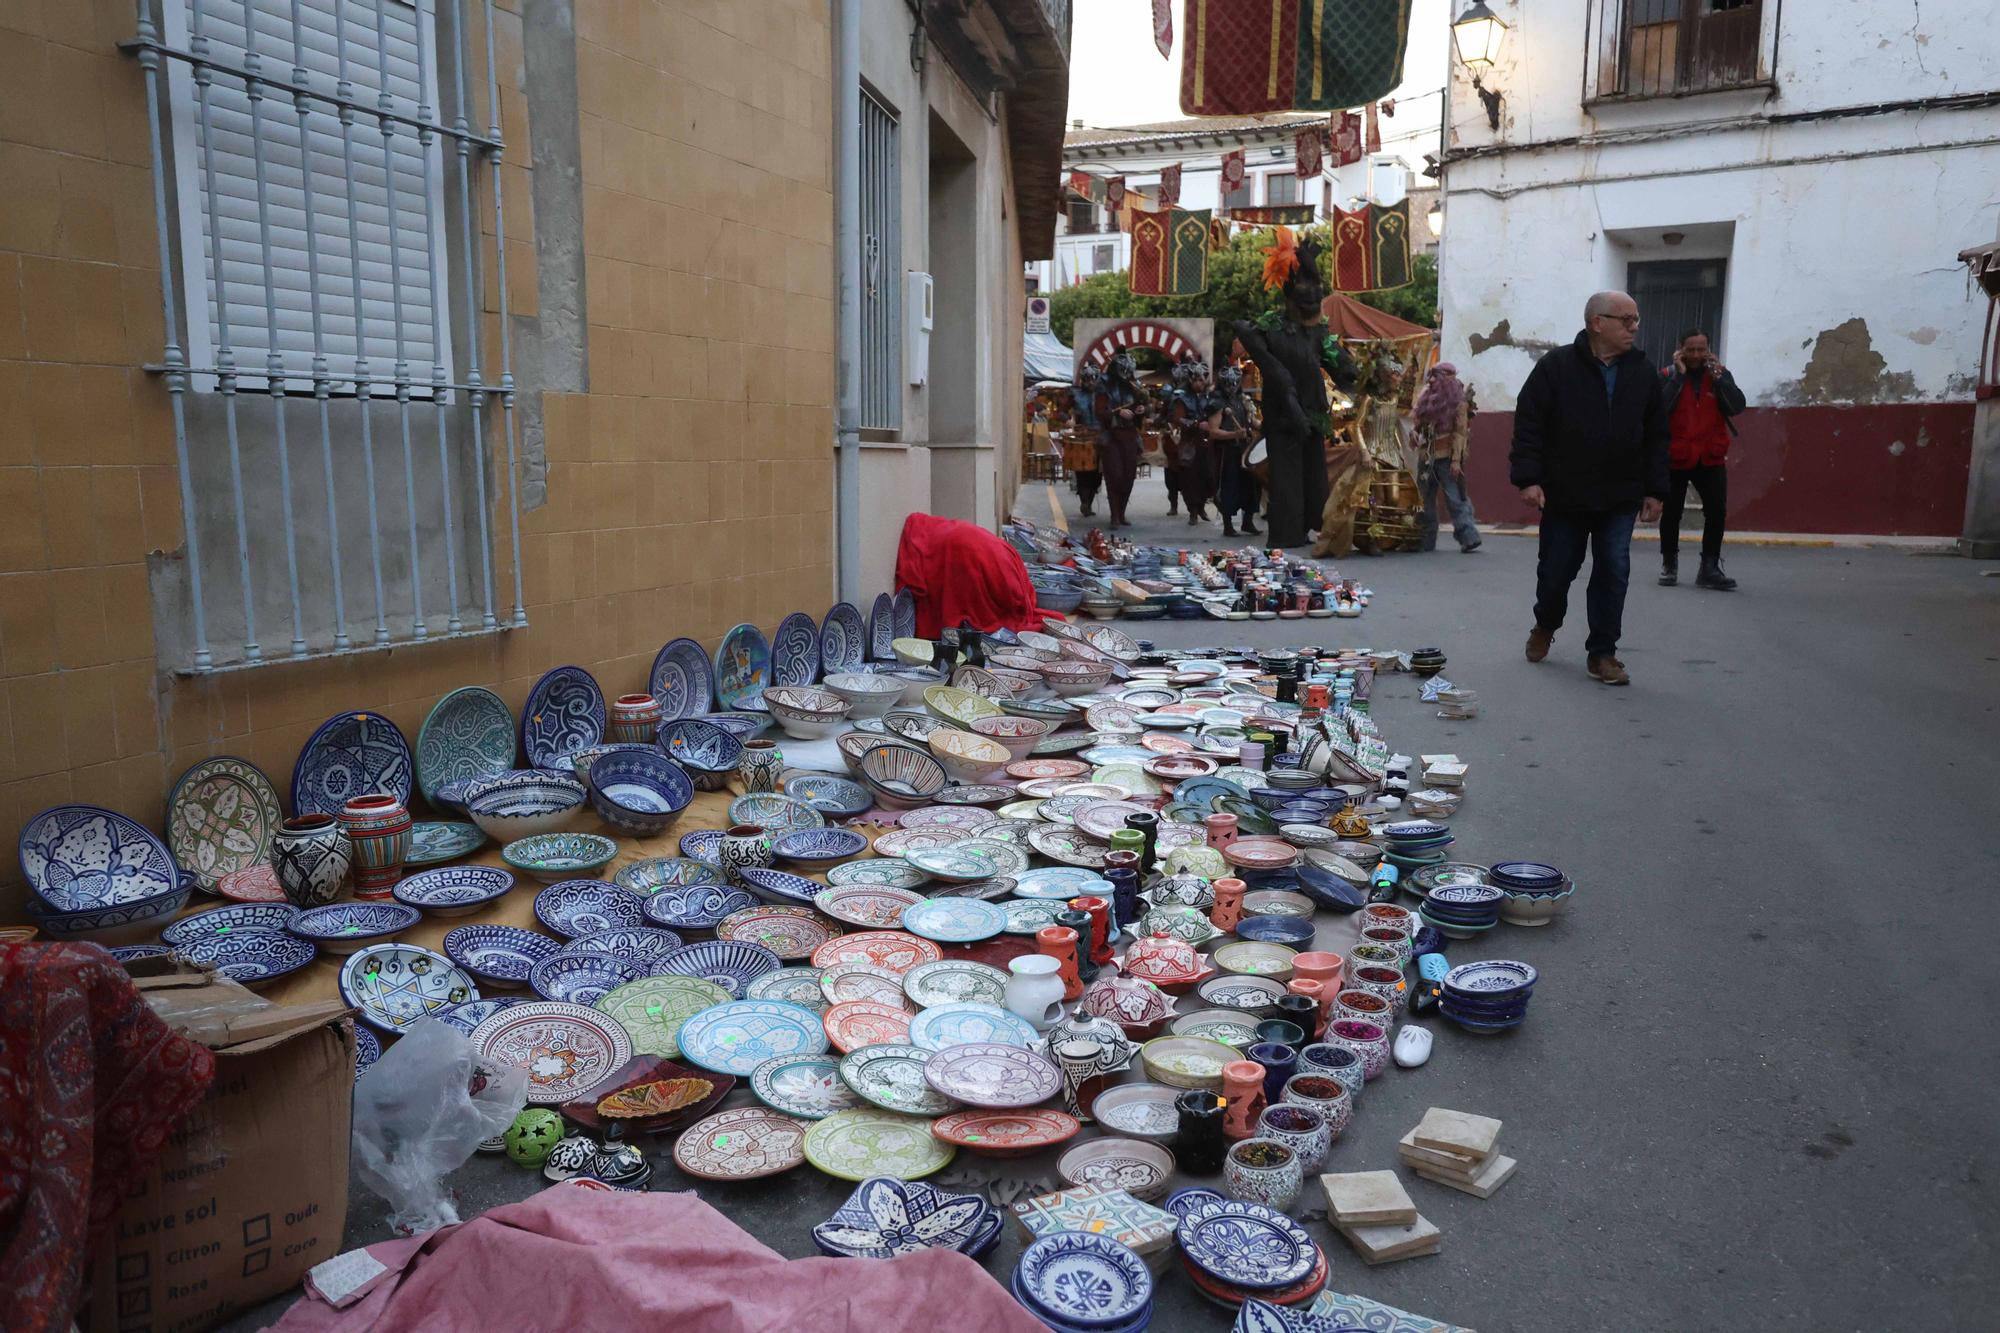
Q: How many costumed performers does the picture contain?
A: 8